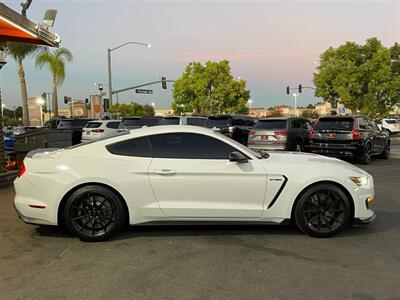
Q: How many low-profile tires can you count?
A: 2